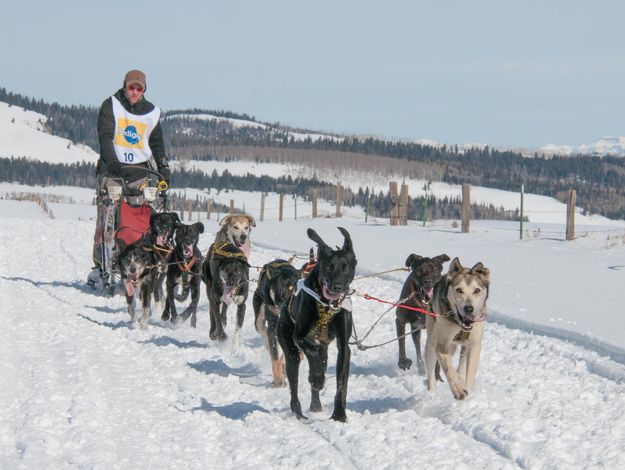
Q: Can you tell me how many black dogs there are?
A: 7